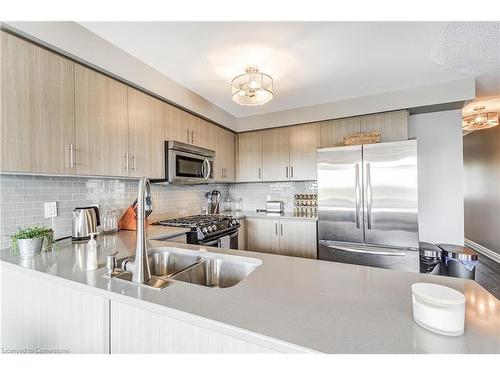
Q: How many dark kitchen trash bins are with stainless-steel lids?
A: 2